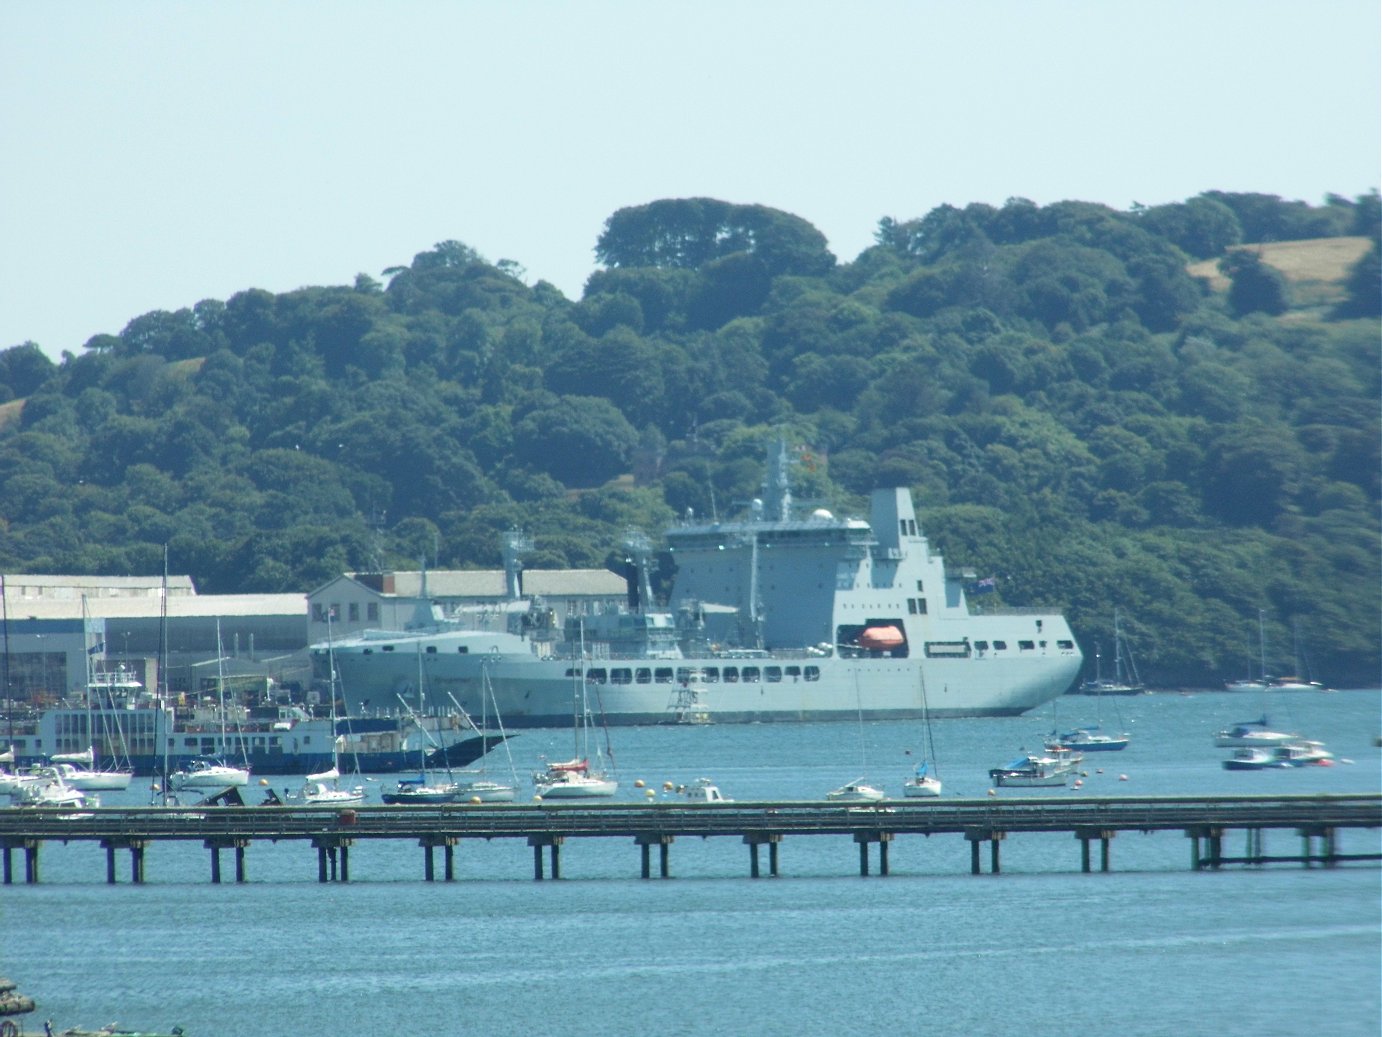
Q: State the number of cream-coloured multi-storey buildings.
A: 1